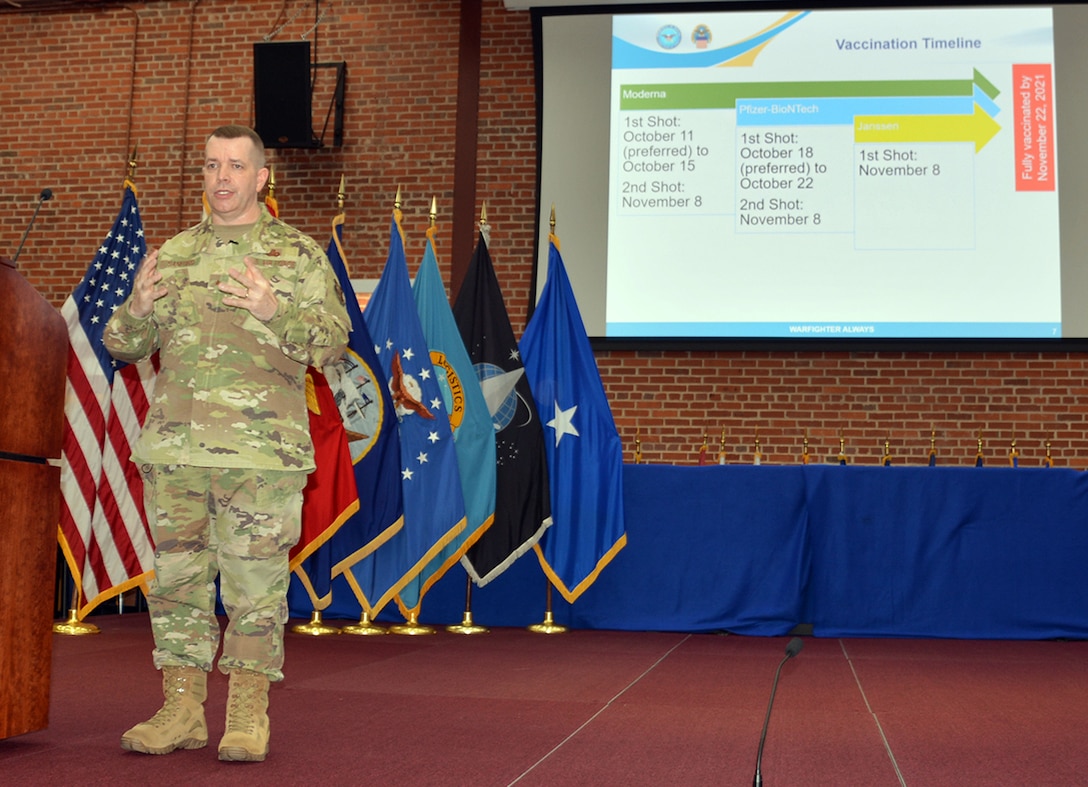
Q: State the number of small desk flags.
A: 11